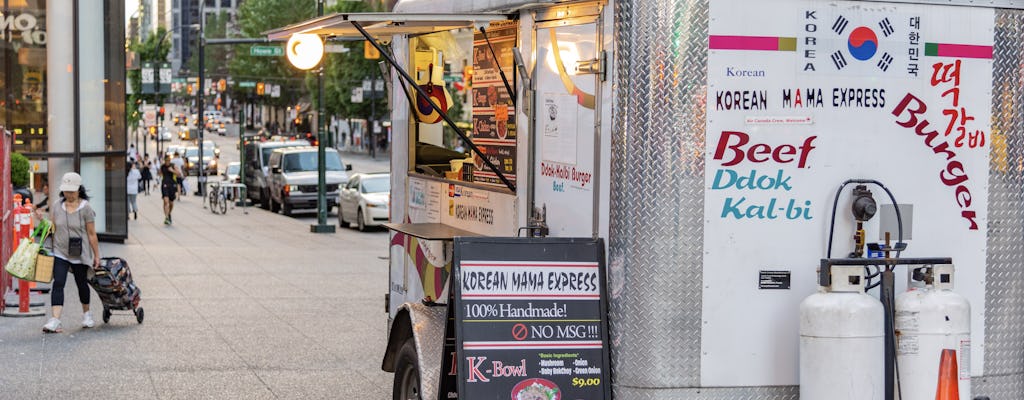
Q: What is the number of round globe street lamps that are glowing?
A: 1